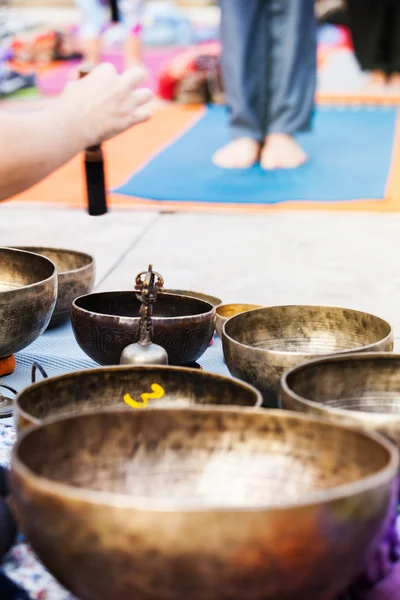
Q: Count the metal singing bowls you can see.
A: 9